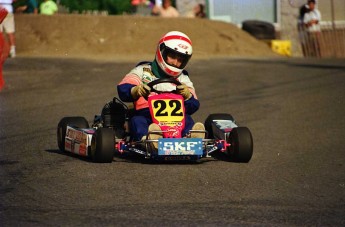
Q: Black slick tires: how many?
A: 4